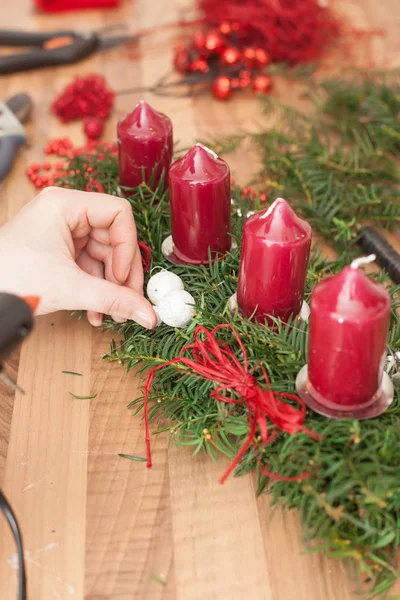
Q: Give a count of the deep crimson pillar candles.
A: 4